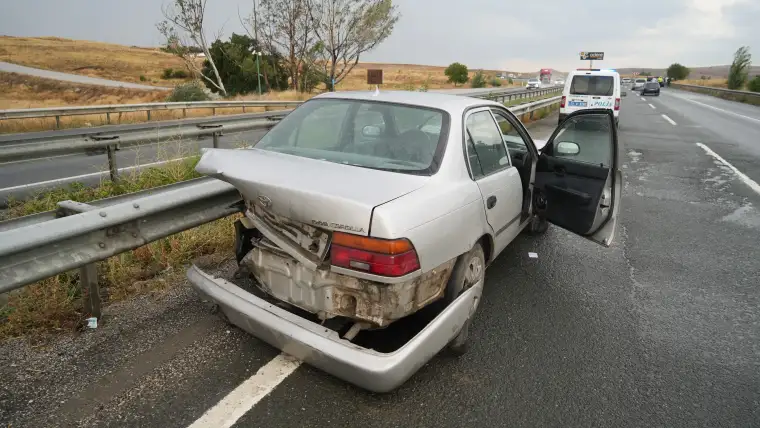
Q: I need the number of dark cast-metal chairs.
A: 0